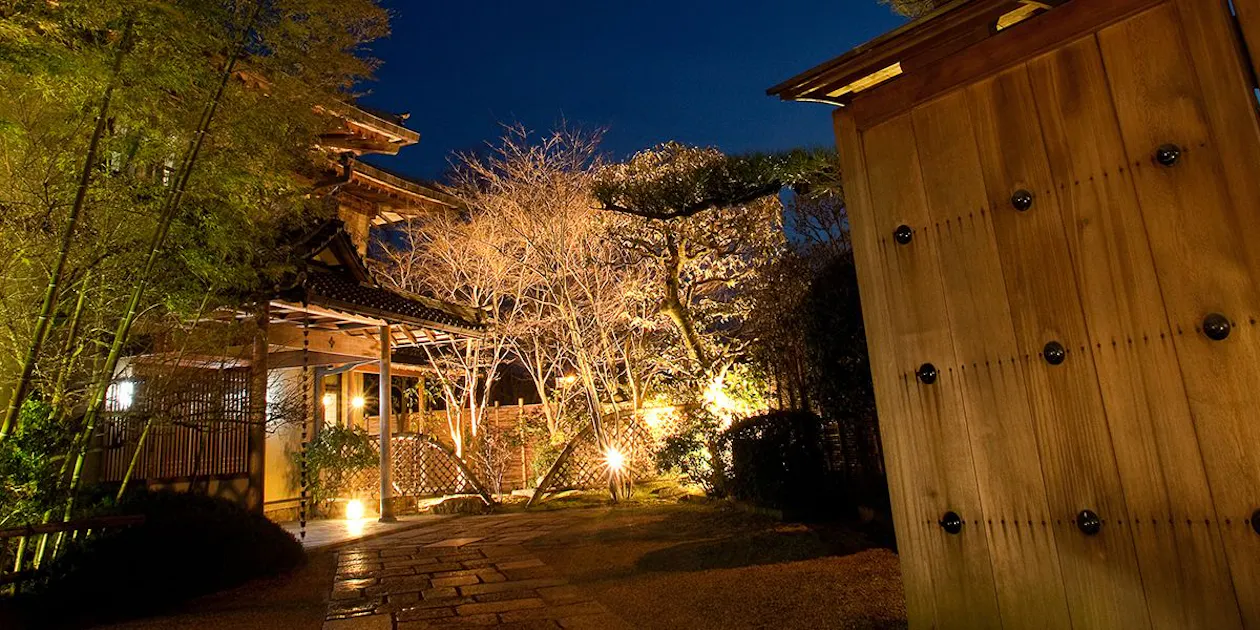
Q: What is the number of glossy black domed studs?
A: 9